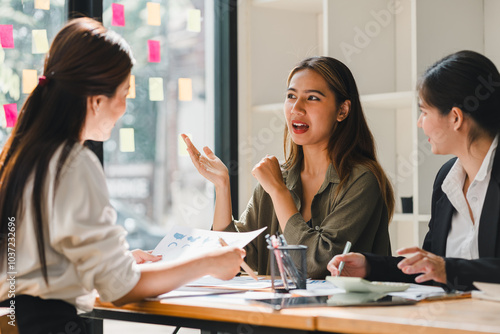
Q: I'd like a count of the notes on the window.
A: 14